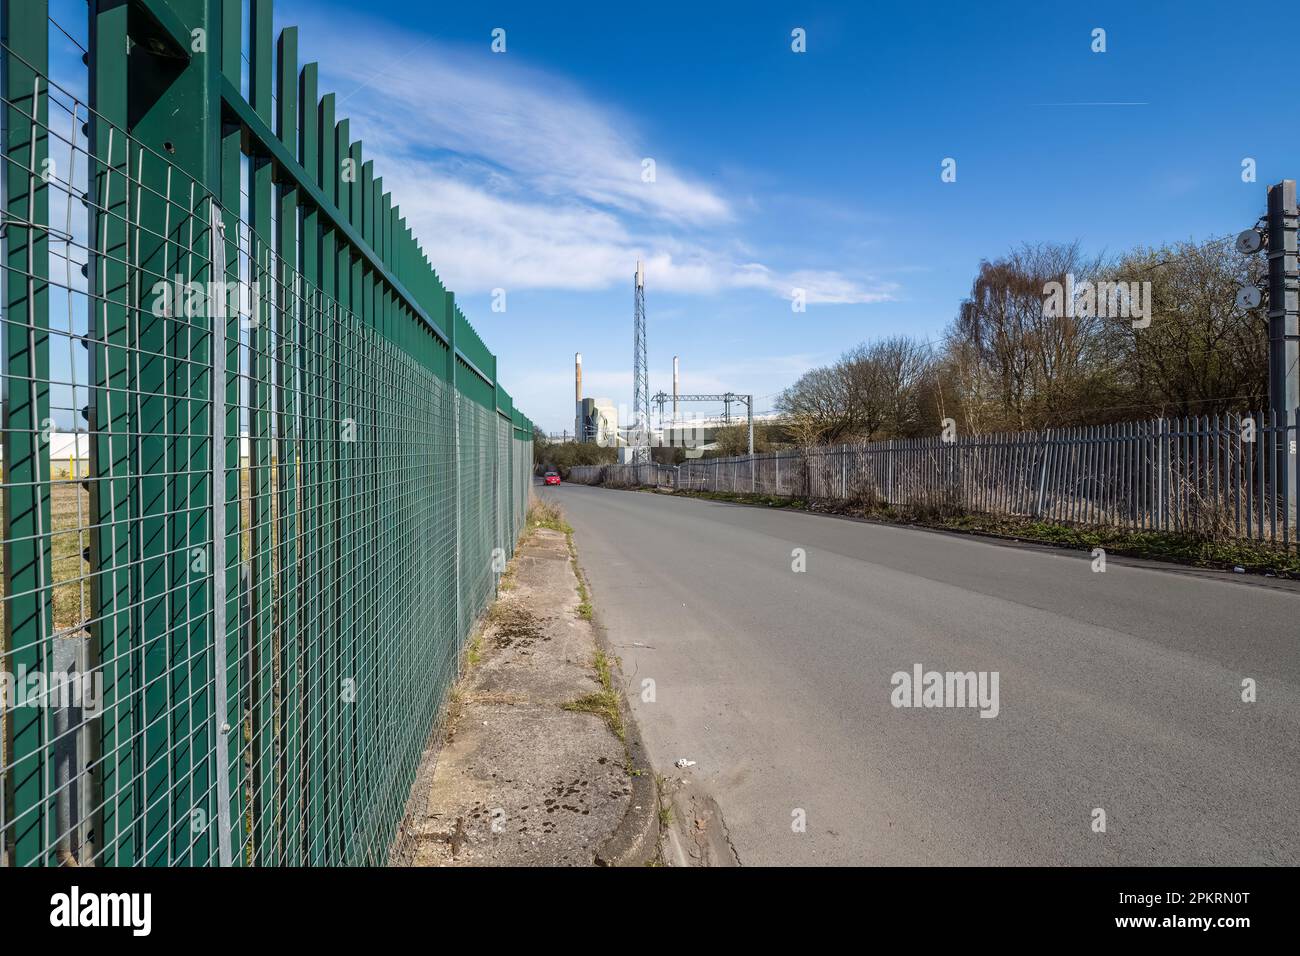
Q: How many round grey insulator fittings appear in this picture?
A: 2